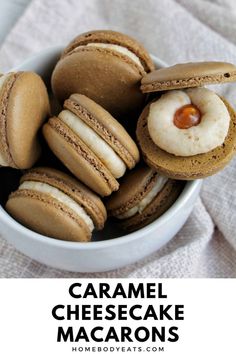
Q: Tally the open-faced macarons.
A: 1